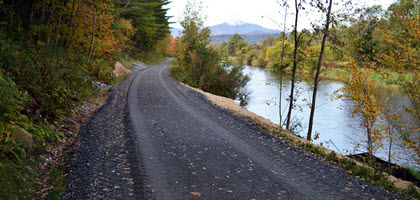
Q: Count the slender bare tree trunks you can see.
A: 3